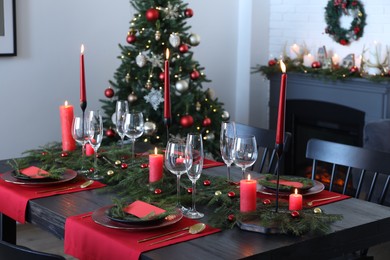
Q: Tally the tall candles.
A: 3